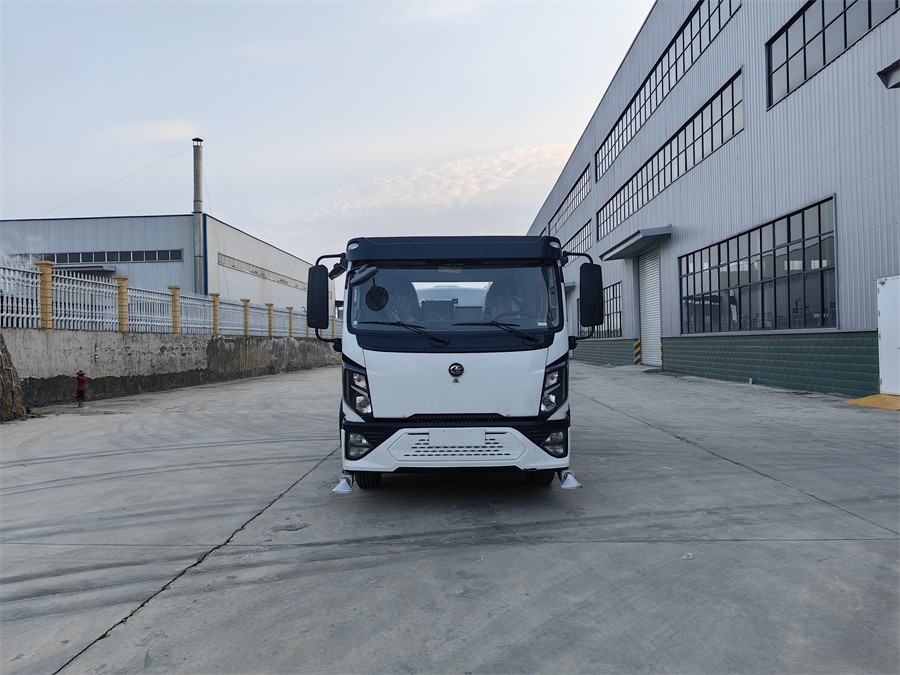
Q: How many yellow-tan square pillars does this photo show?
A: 10